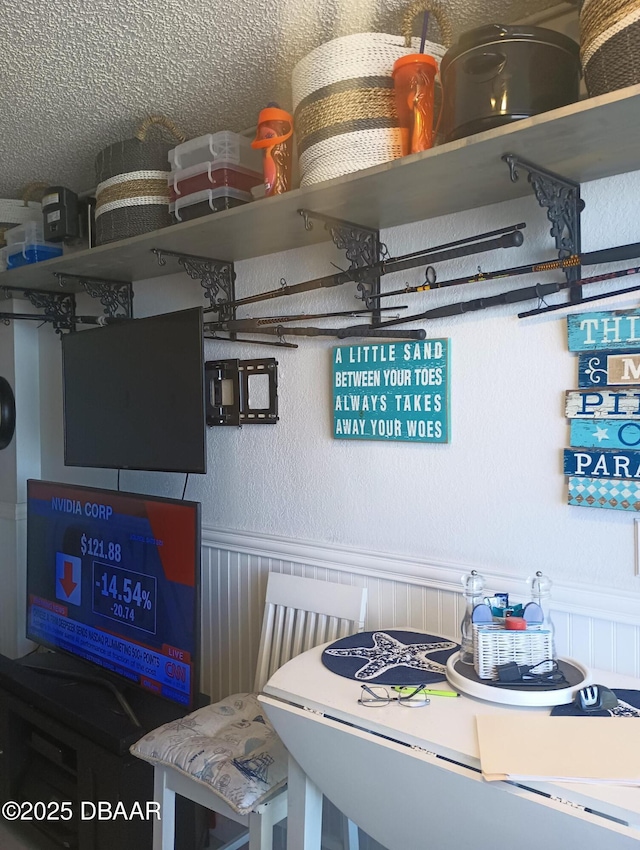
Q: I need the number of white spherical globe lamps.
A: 0